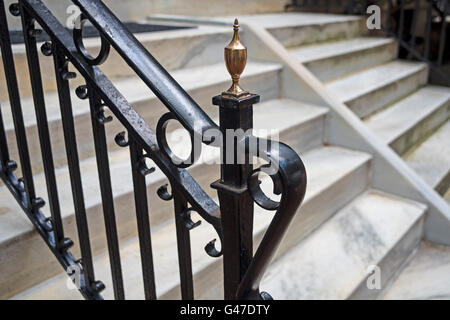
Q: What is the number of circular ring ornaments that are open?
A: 2